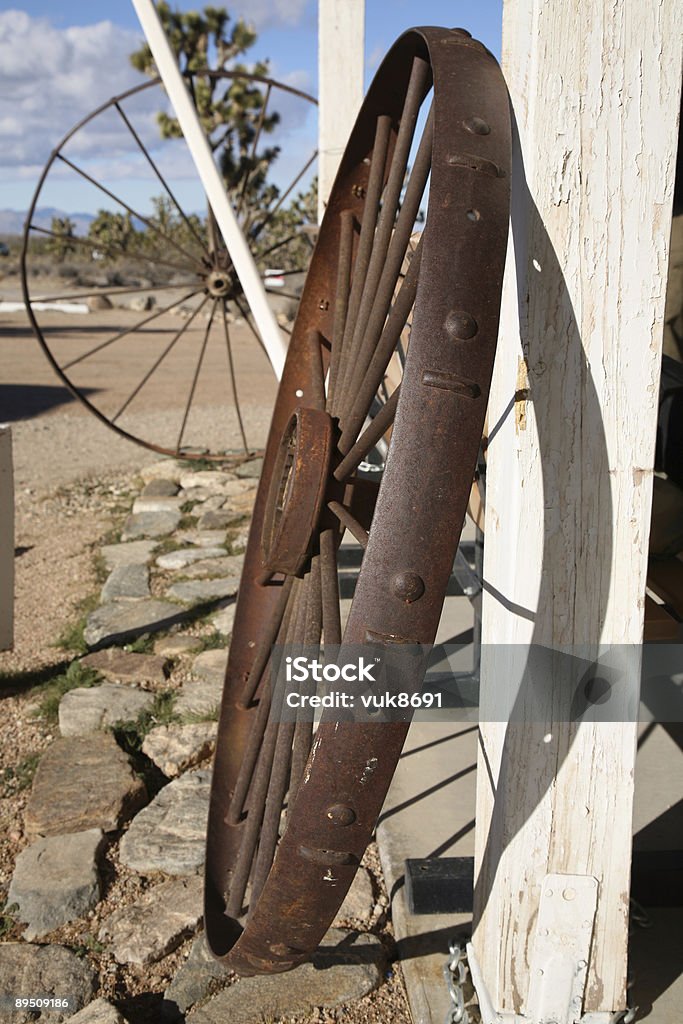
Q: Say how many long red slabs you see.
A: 0